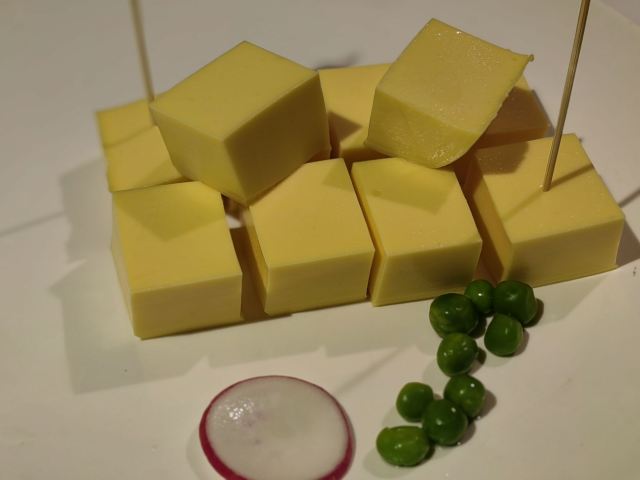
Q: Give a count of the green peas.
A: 9